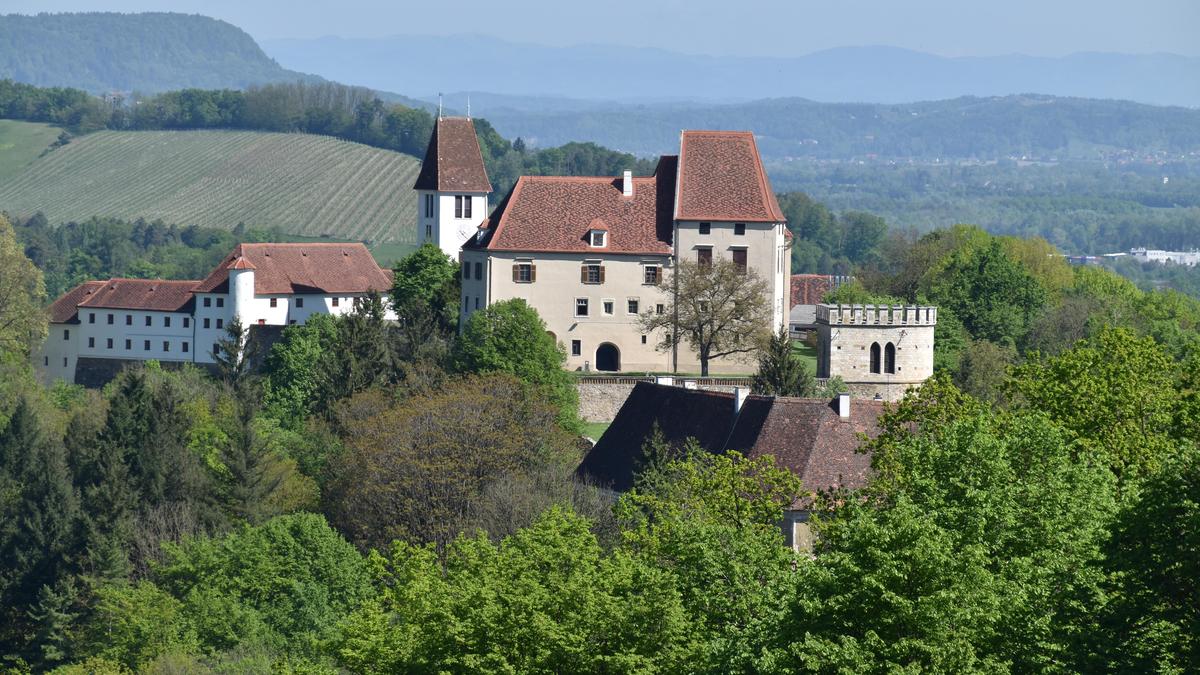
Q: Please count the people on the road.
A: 0